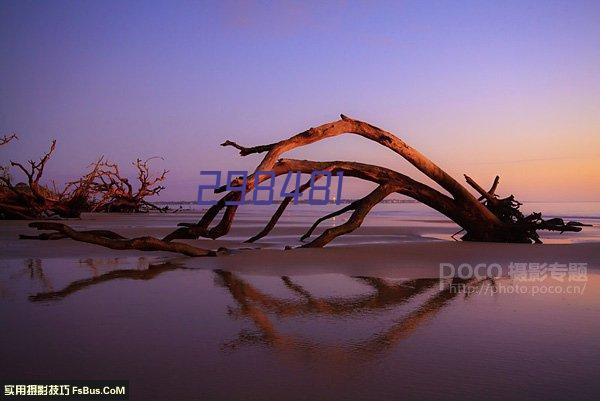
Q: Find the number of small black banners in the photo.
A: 1